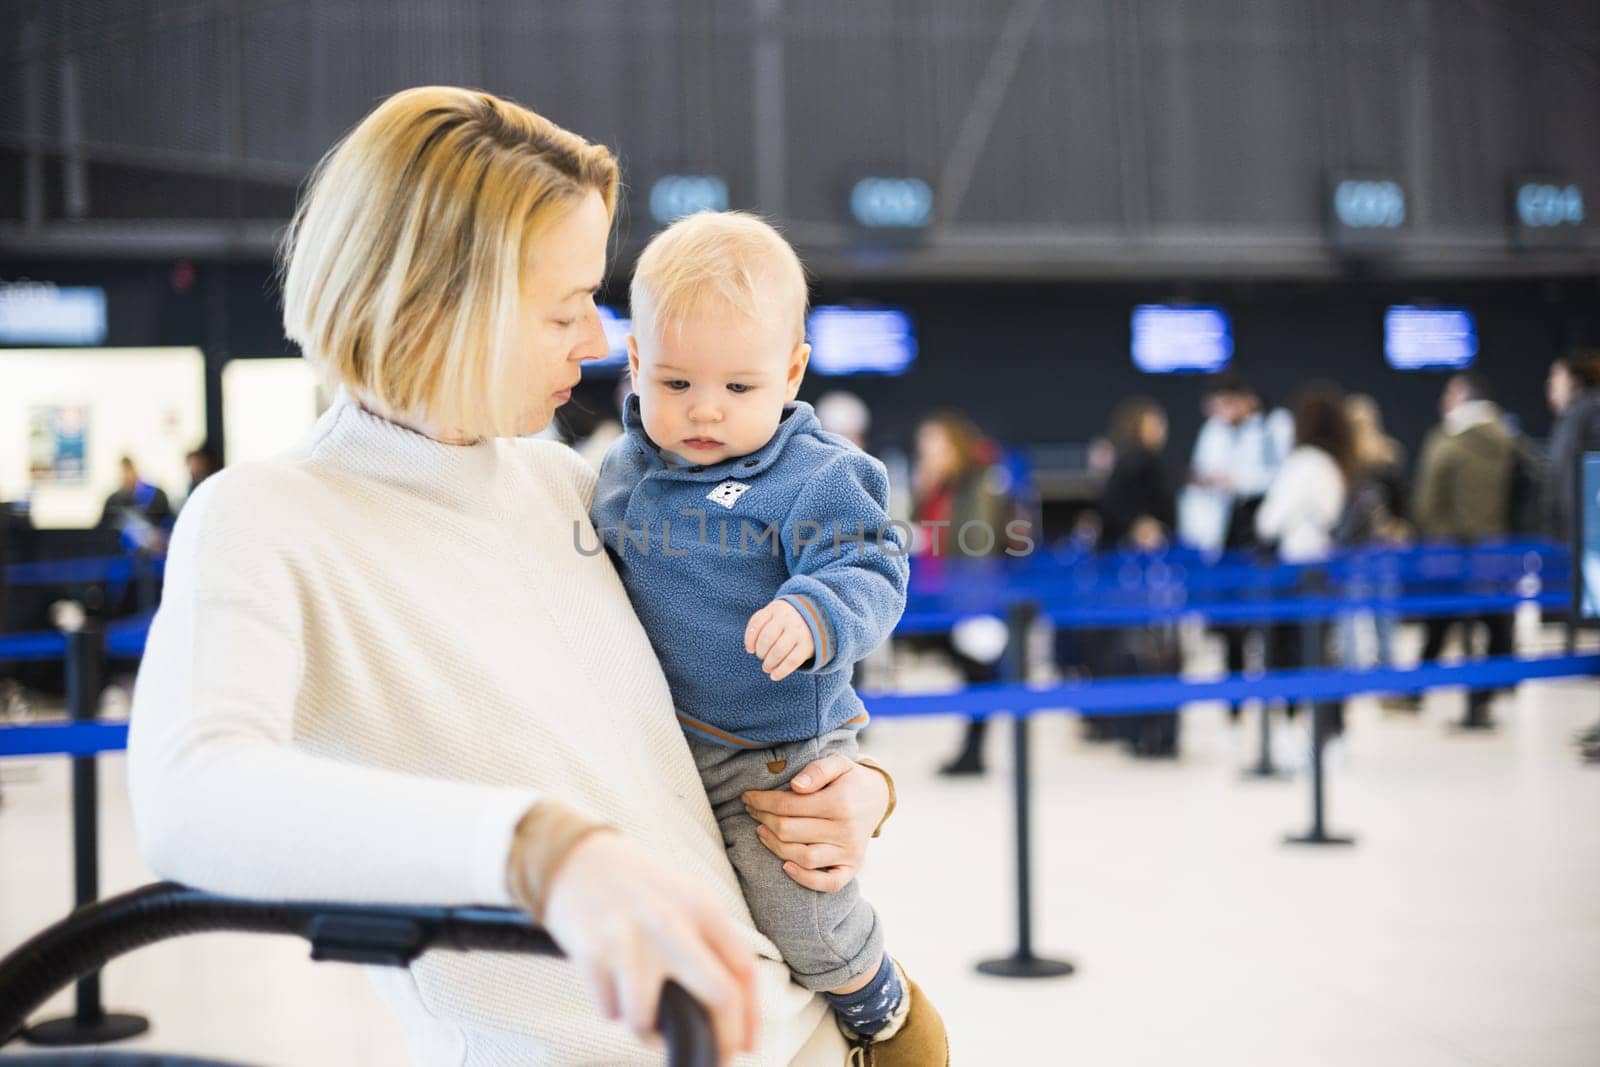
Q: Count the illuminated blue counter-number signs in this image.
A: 4